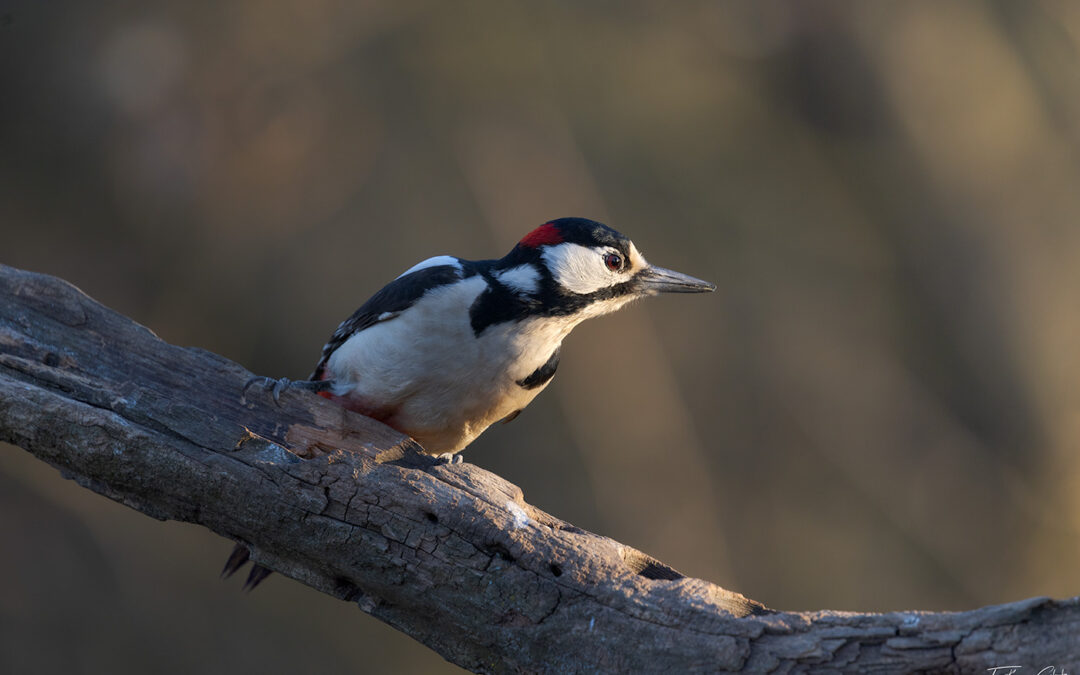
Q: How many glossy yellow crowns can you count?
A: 0